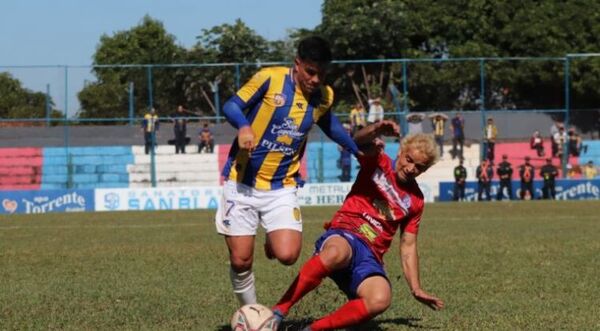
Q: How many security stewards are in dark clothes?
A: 5